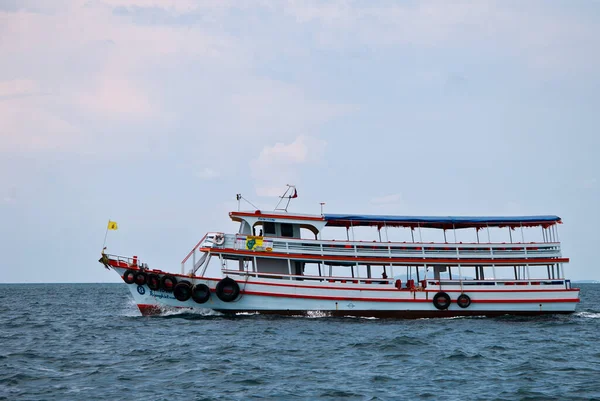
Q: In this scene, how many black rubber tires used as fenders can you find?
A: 9